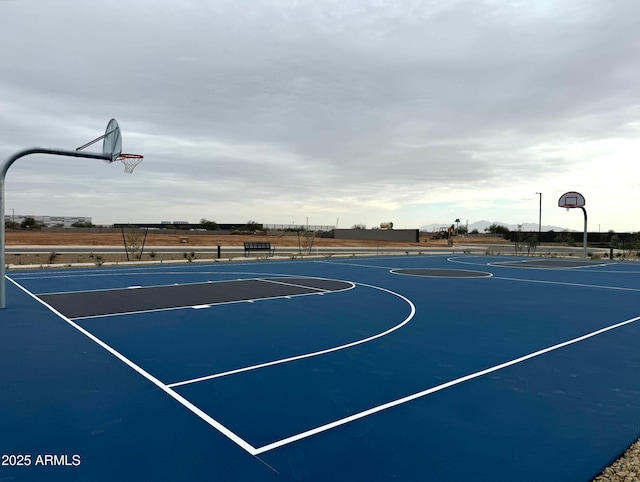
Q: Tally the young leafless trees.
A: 2